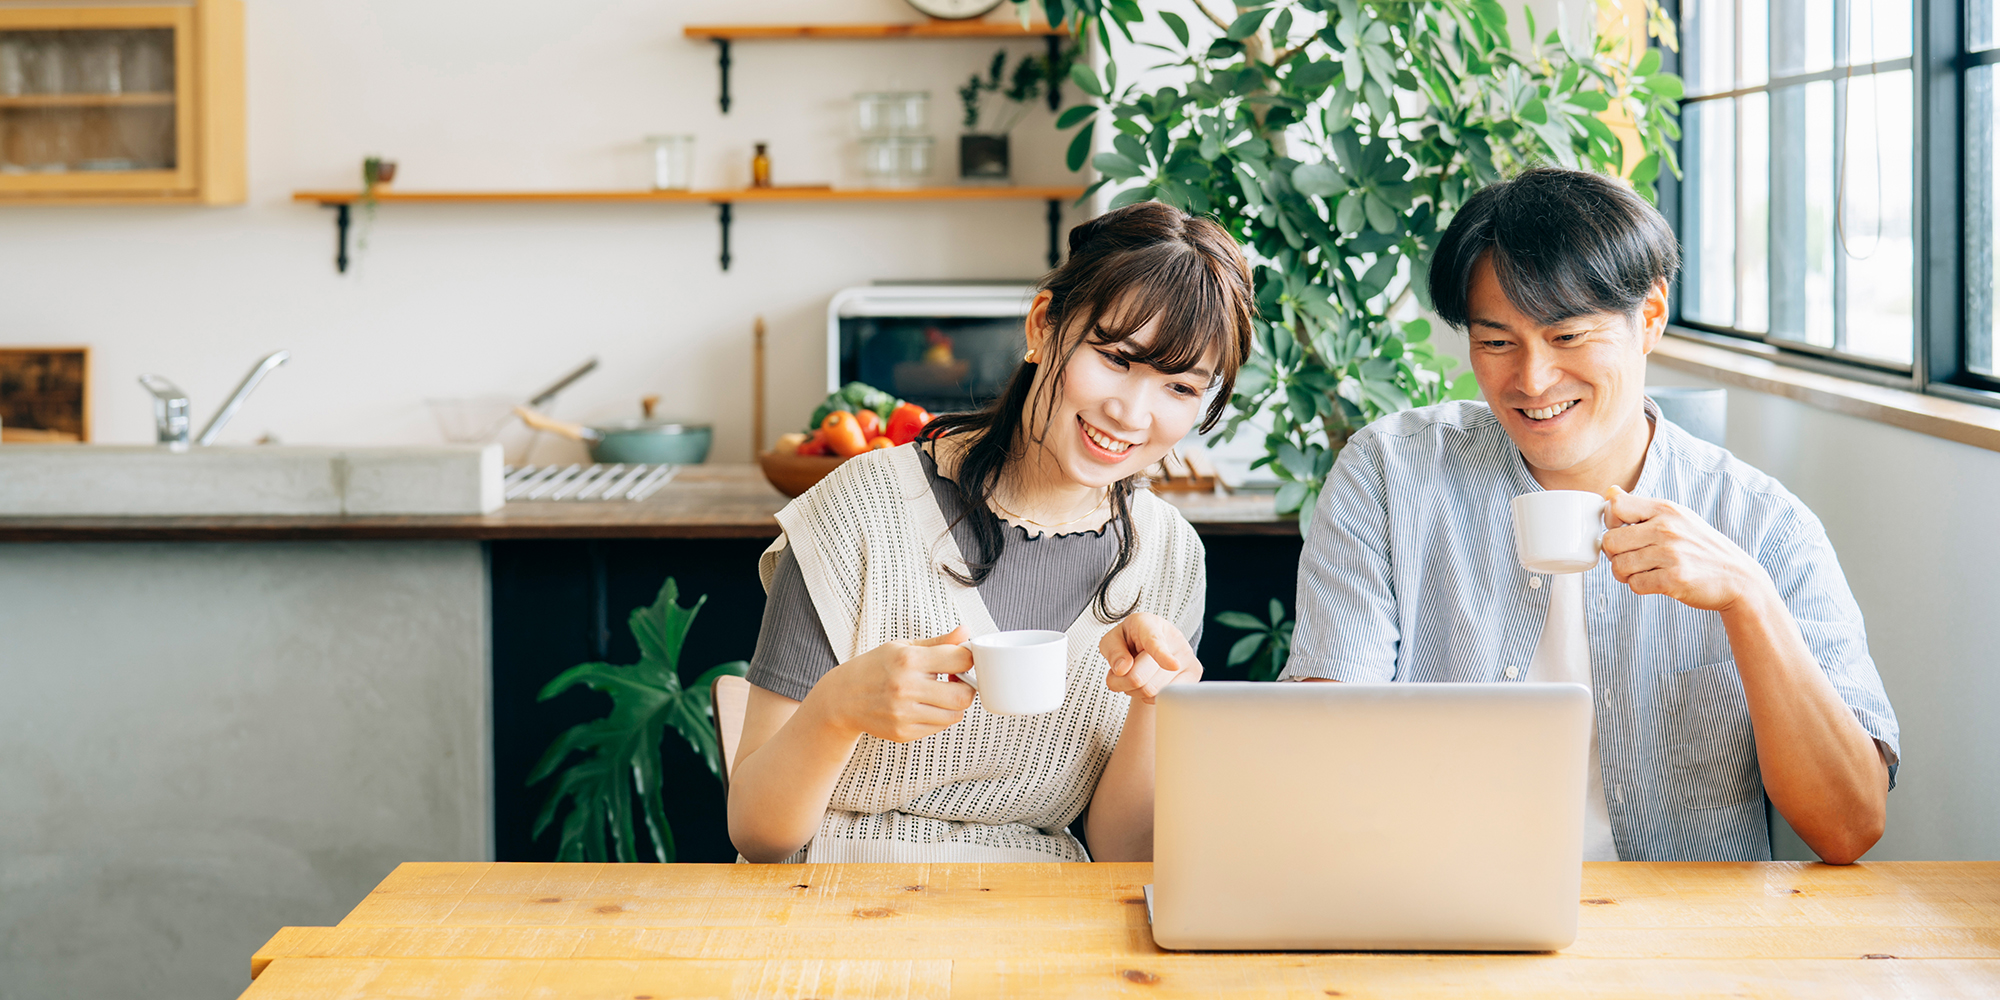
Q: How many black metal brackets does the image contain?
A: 5